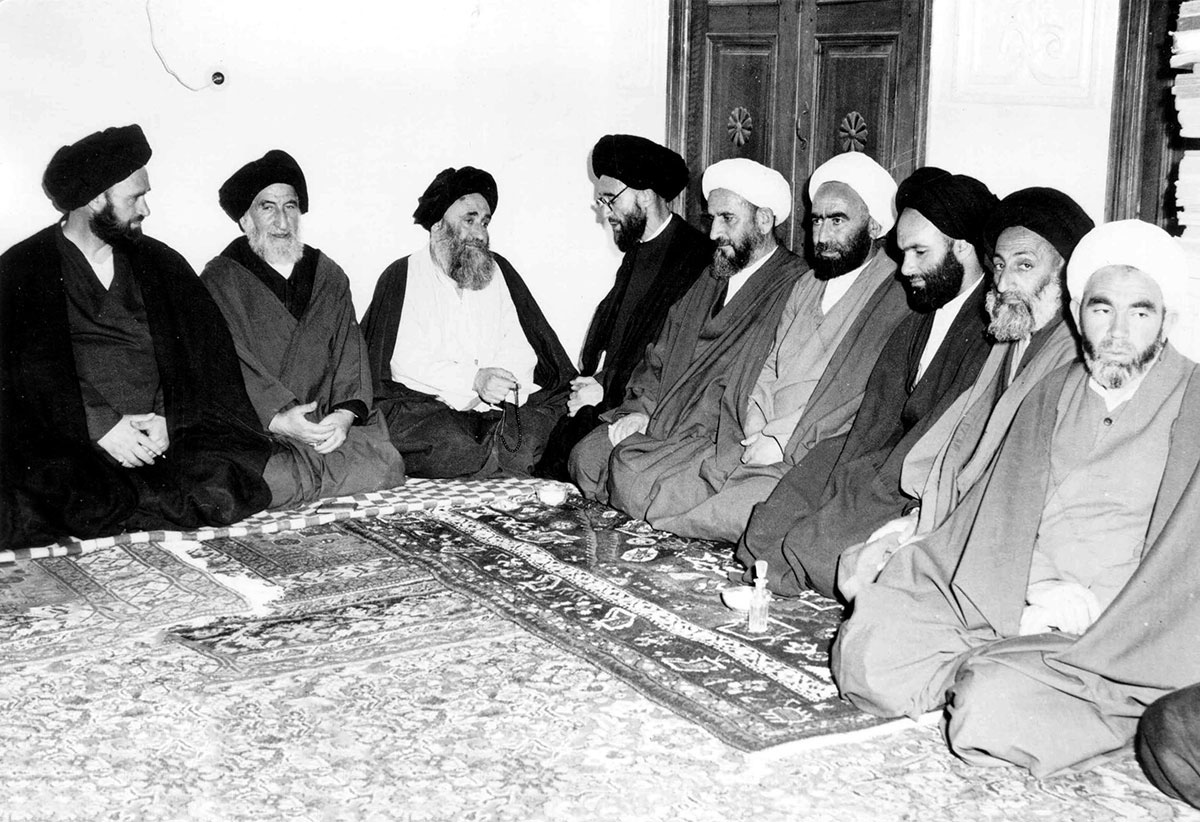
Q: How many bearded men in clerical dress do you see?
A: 9